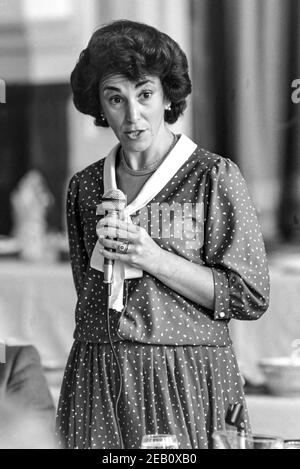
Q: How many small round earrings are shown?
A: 2